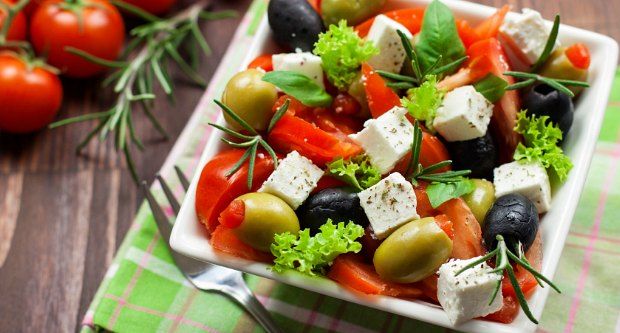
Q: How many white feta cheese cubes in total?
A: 9